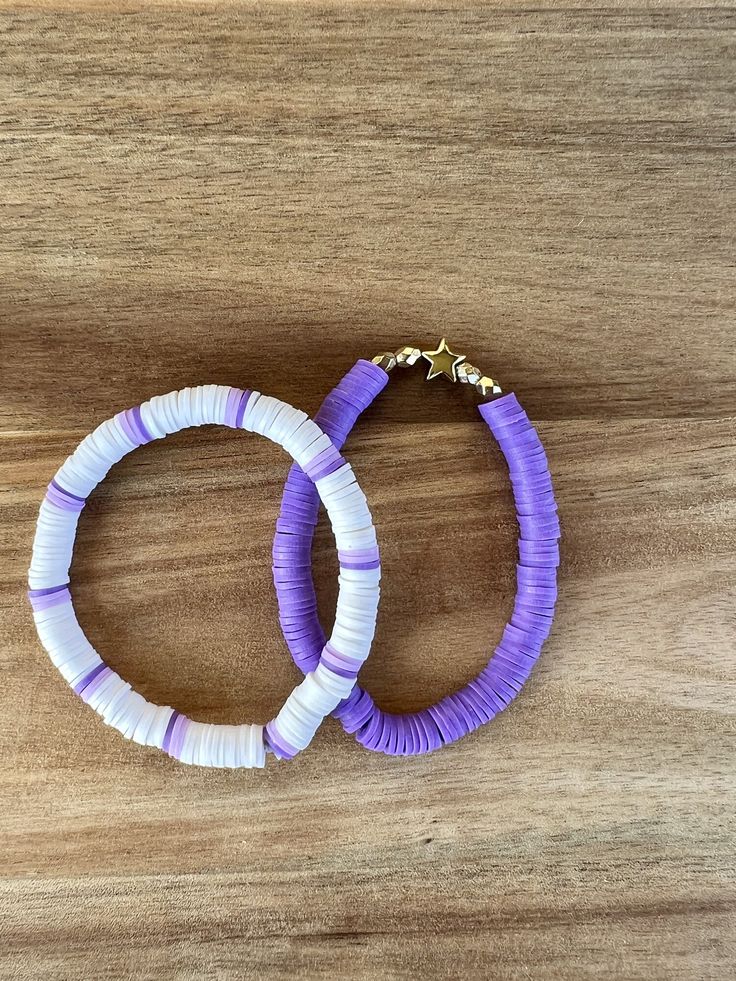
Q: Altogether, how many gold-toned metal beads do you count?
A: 5